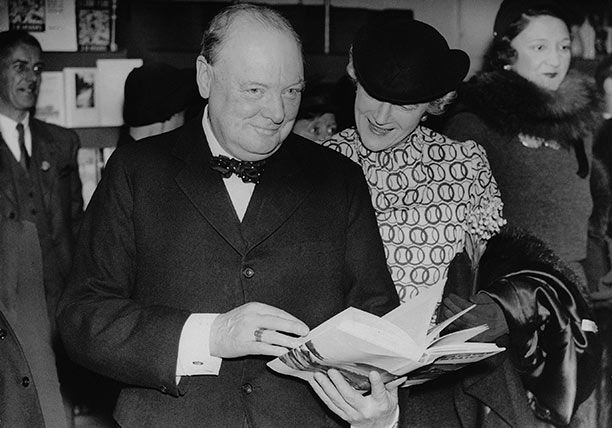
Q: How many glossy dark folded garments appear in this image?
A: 1